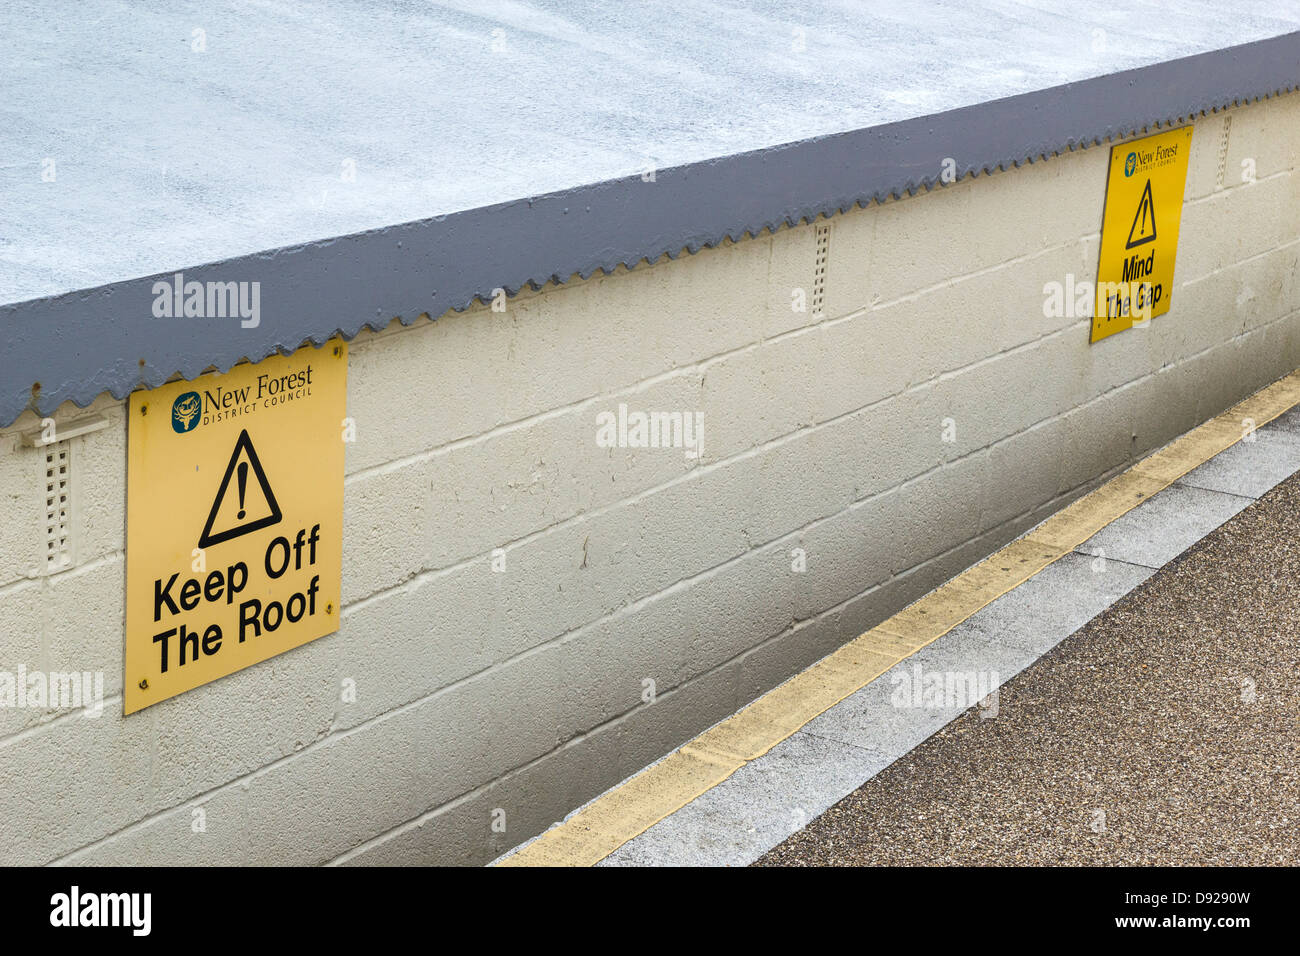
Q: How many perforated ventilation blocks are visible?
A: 3